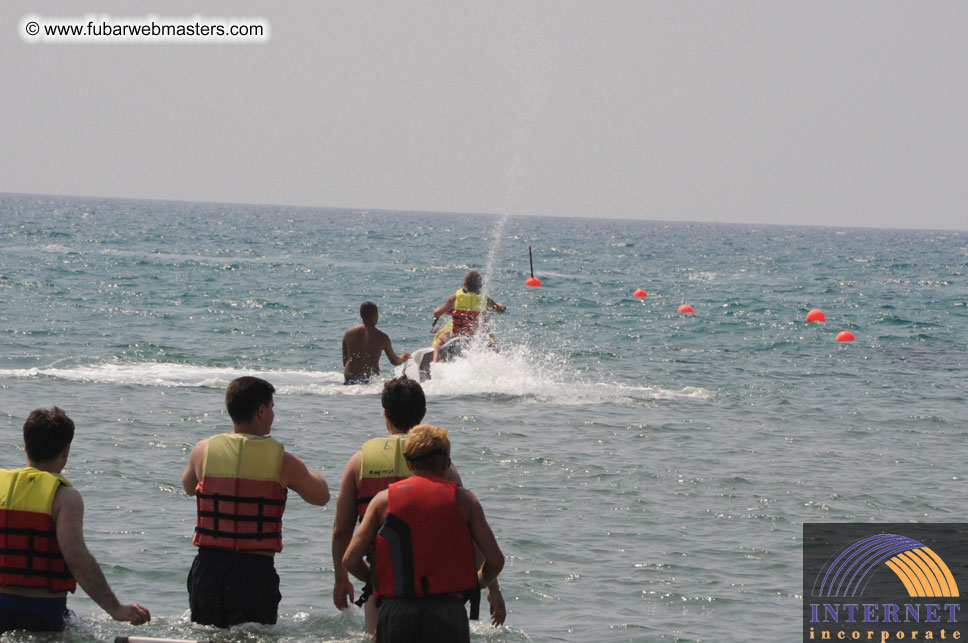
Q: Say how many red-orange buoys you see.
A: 5